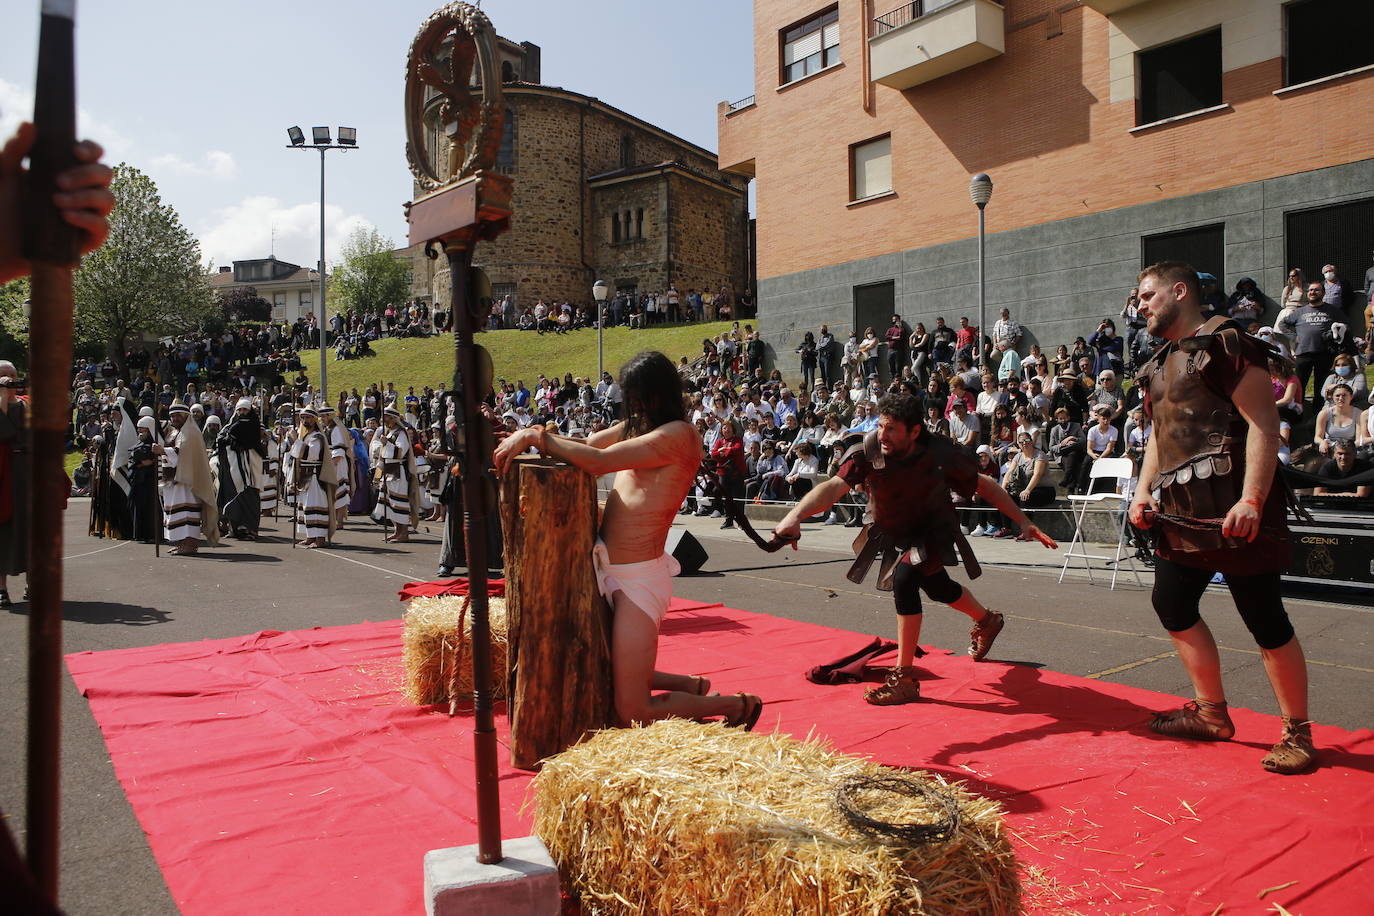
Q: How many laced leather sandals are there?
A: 4